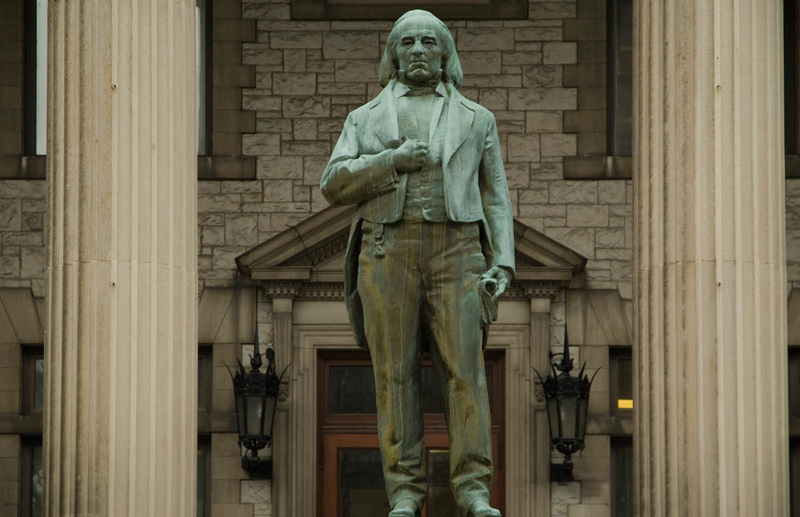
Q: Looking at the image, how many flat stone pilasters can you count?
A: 2